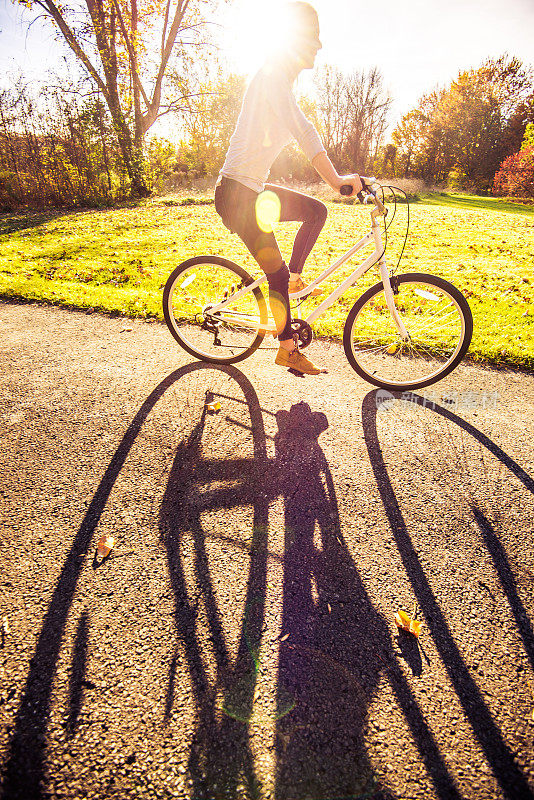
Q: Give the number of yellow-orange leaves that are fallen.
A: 3